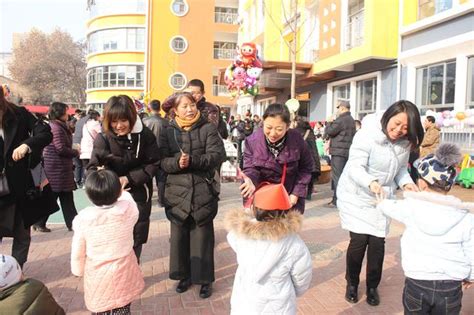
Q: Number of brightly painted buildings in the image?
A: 2